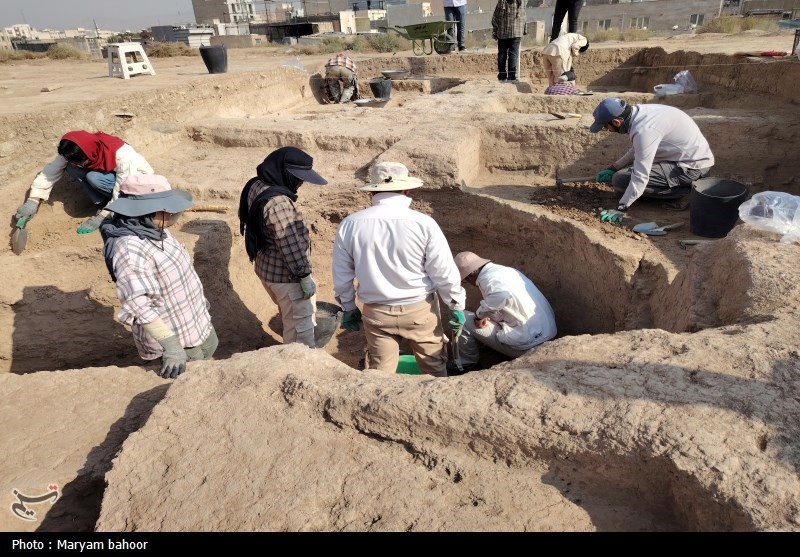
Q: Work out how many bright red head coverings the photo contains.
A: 1